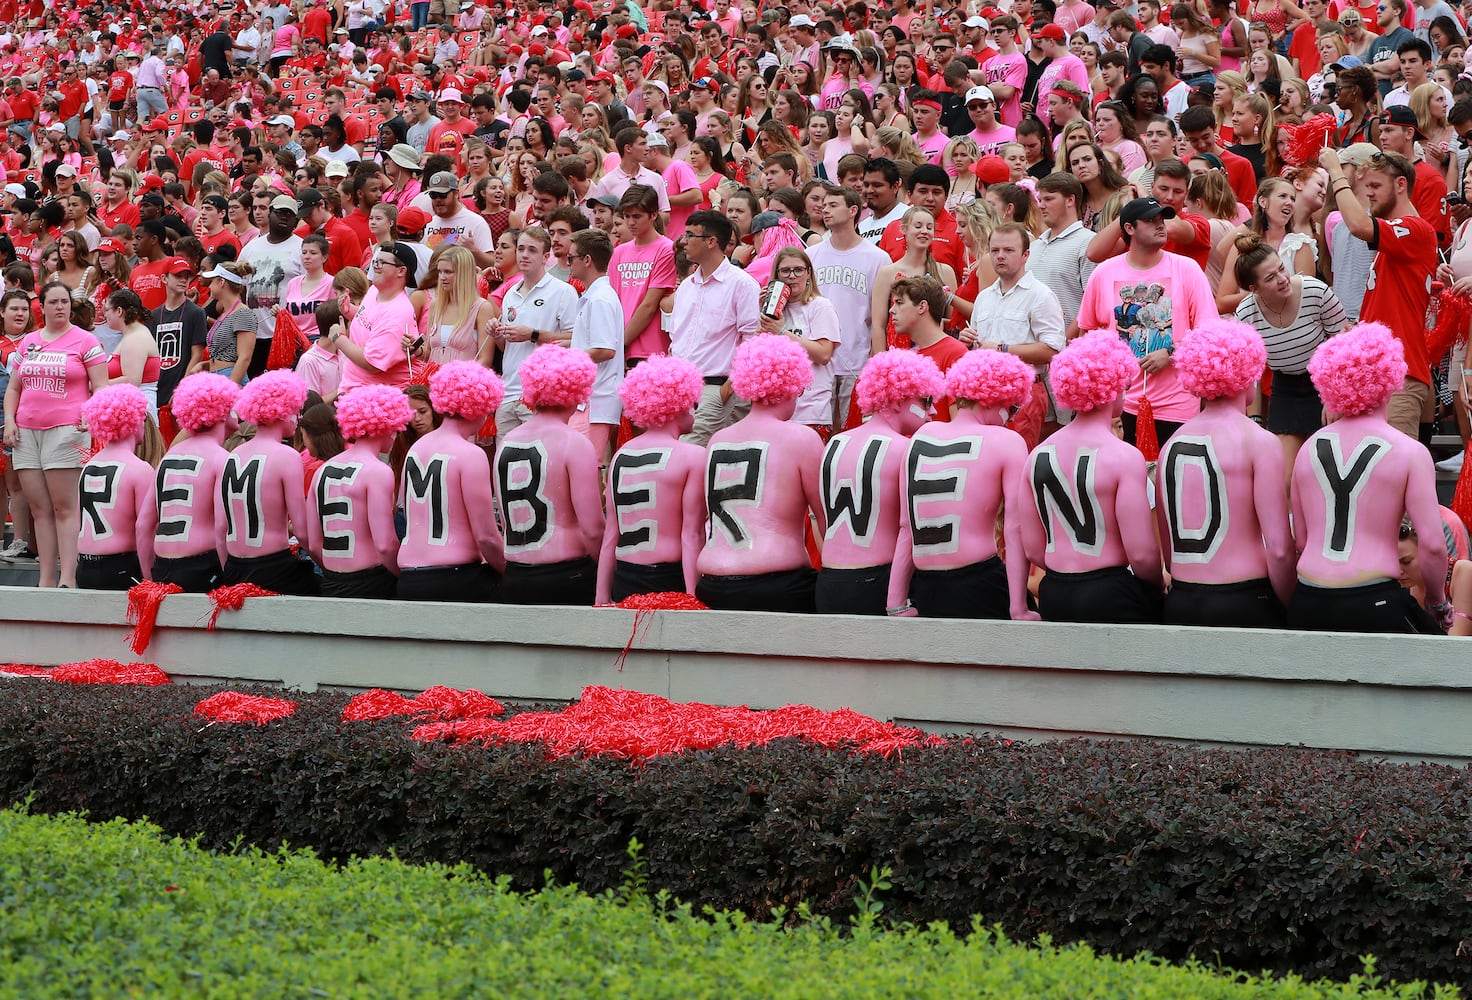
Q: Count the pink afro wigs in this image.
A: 13